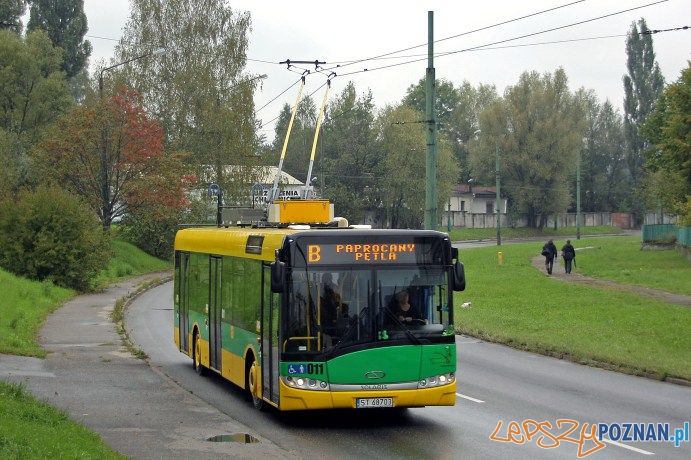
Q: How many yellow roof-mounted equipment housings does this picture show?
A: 1